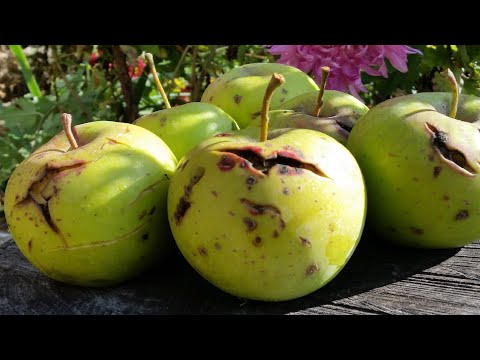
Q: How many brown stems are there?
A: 5